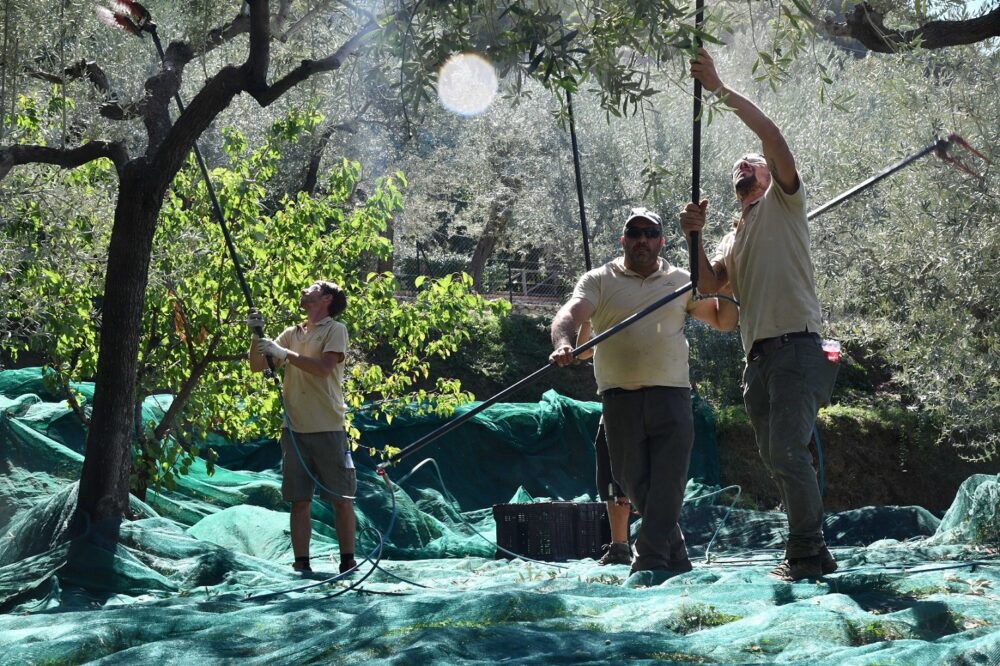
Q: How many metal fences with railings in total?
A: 1